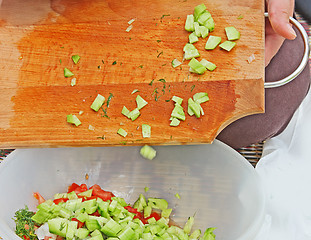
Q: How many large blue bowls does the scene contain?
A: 0